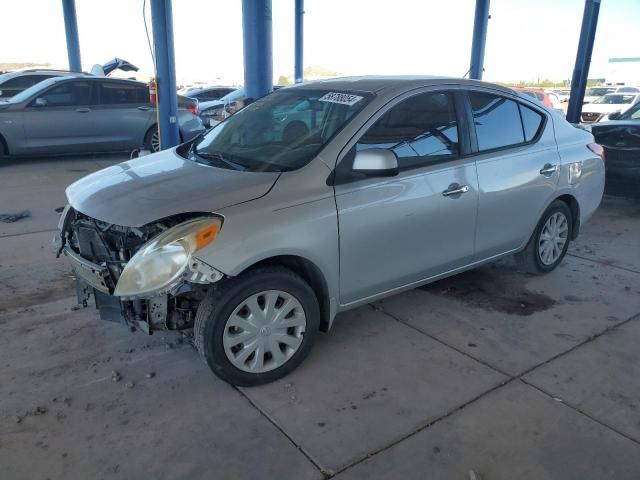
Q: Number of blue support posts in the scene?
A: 6